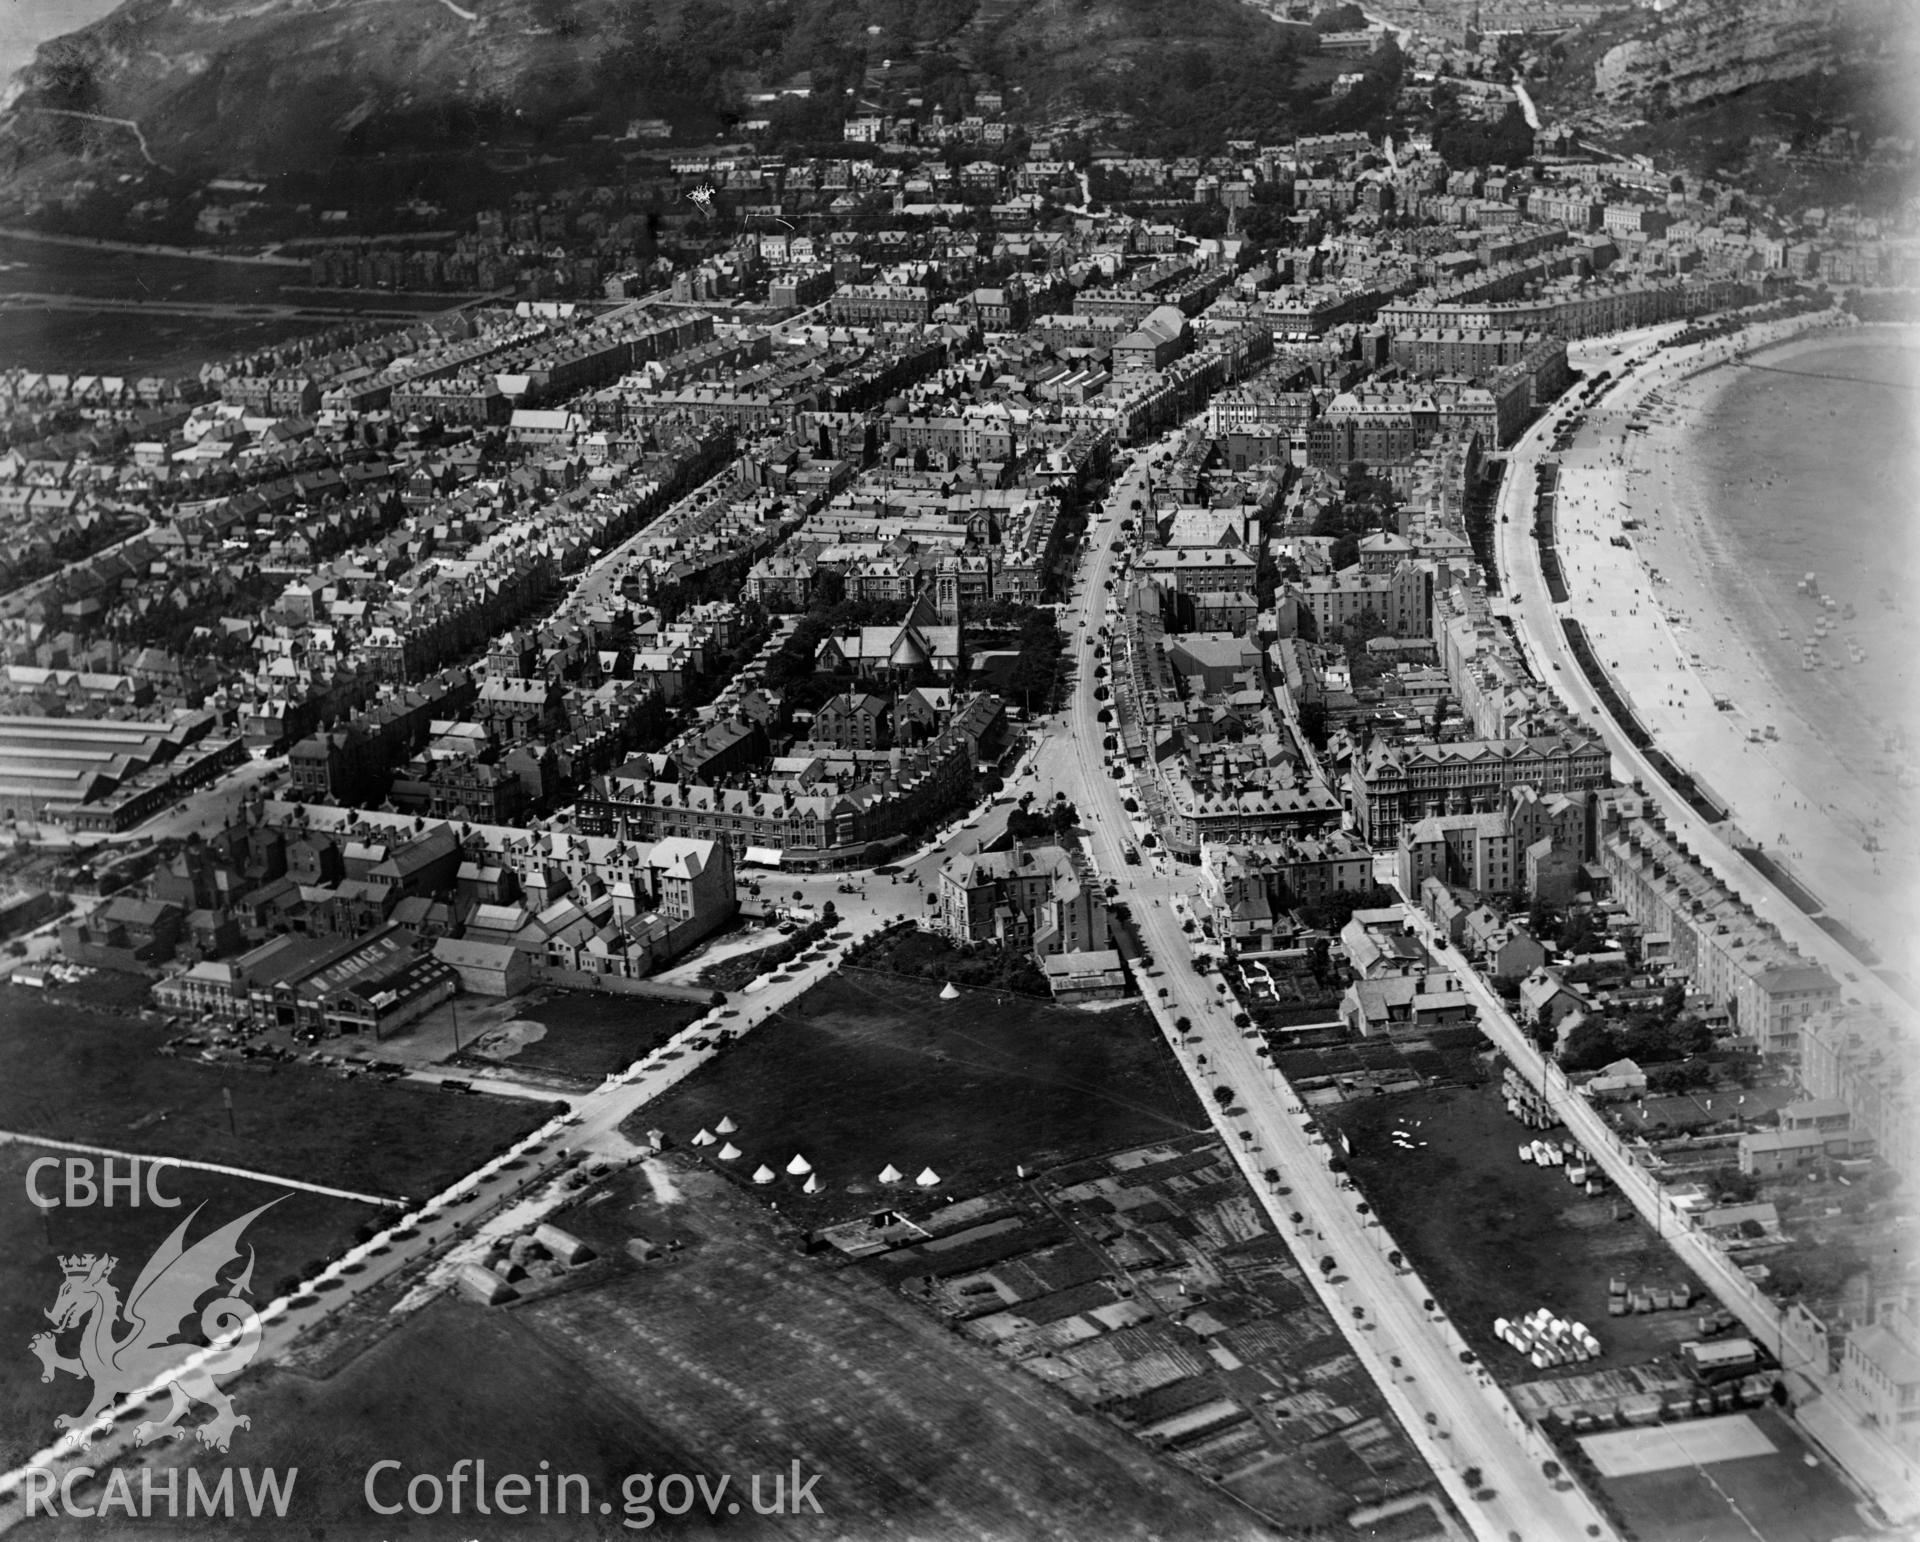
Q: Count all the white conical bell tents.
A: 9